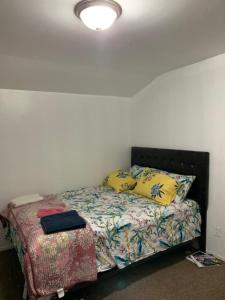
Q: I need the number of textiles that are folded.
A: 3